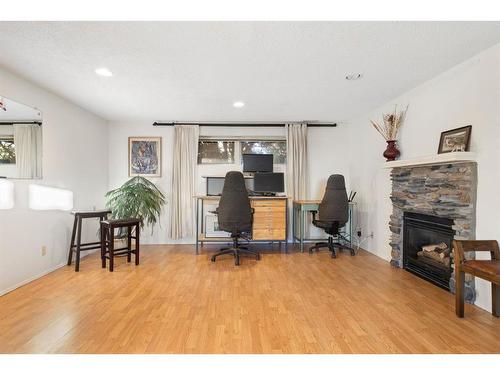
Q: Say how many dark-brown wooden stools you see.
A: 2